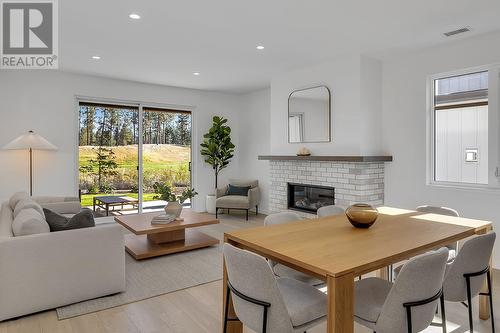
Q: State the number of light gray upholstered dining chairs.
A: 6